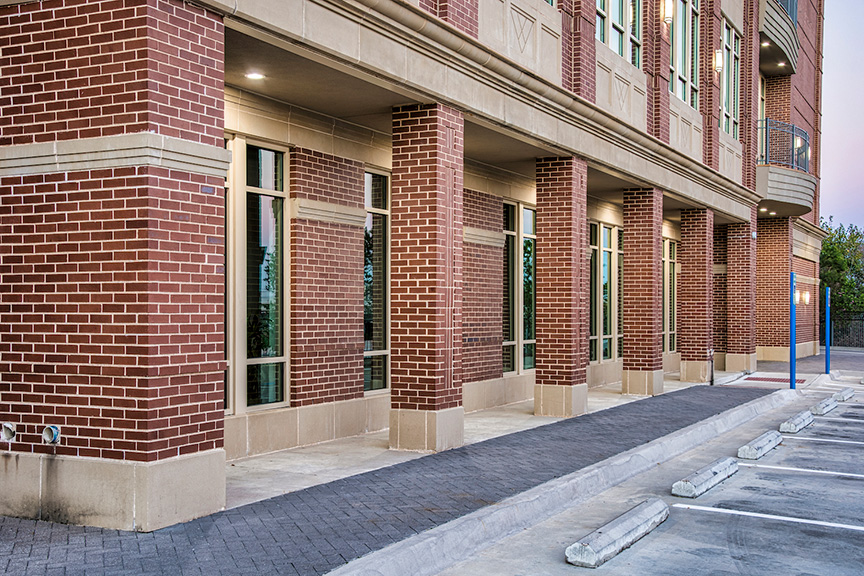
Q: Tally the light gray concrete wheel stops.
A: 6